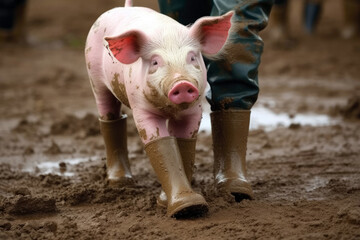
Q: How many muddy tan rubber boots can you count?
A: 4